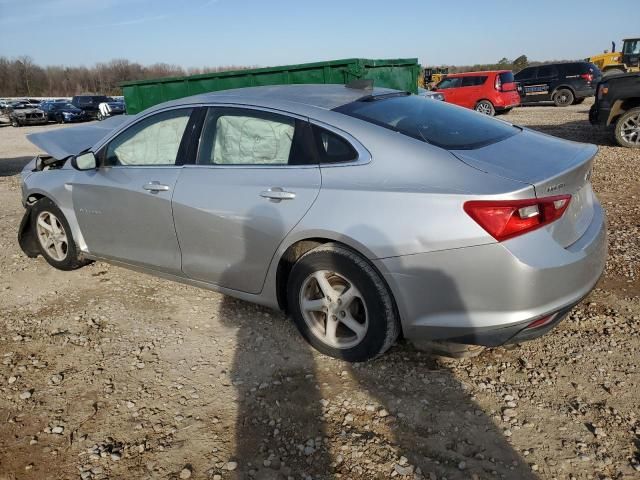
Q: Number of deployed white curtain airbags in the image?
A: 2